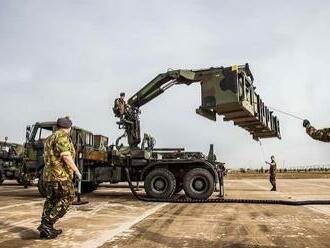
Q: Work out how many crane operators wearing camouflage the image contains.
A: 1